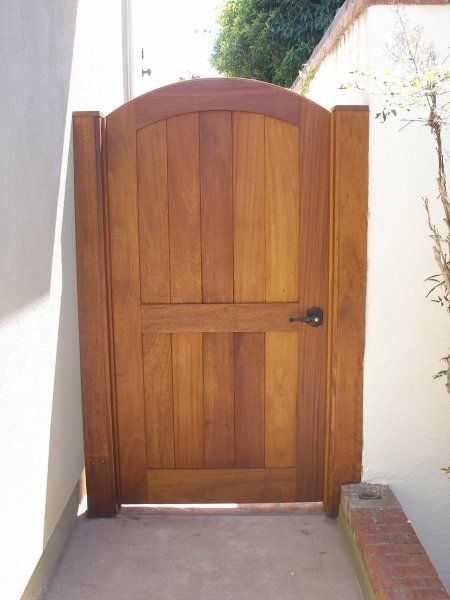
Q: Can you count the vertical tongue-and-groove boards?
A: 10